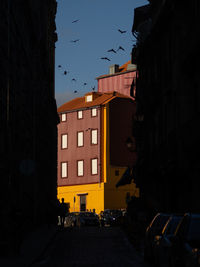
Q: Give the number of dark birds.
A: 12